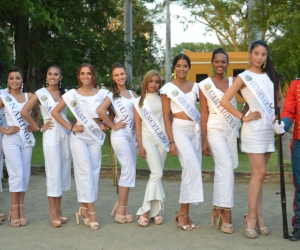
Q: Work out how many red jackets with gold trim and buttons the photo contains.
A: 1